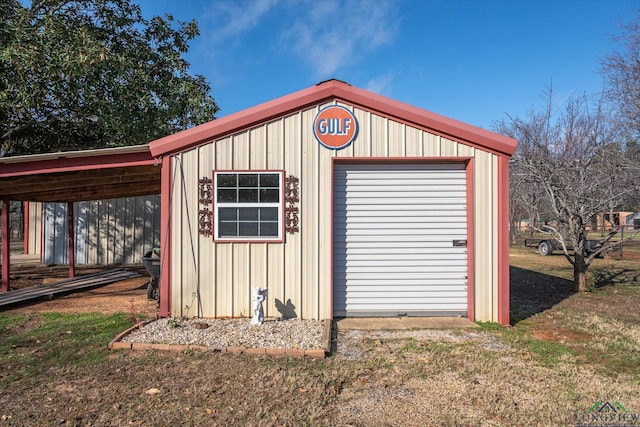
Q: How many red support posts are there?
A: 2